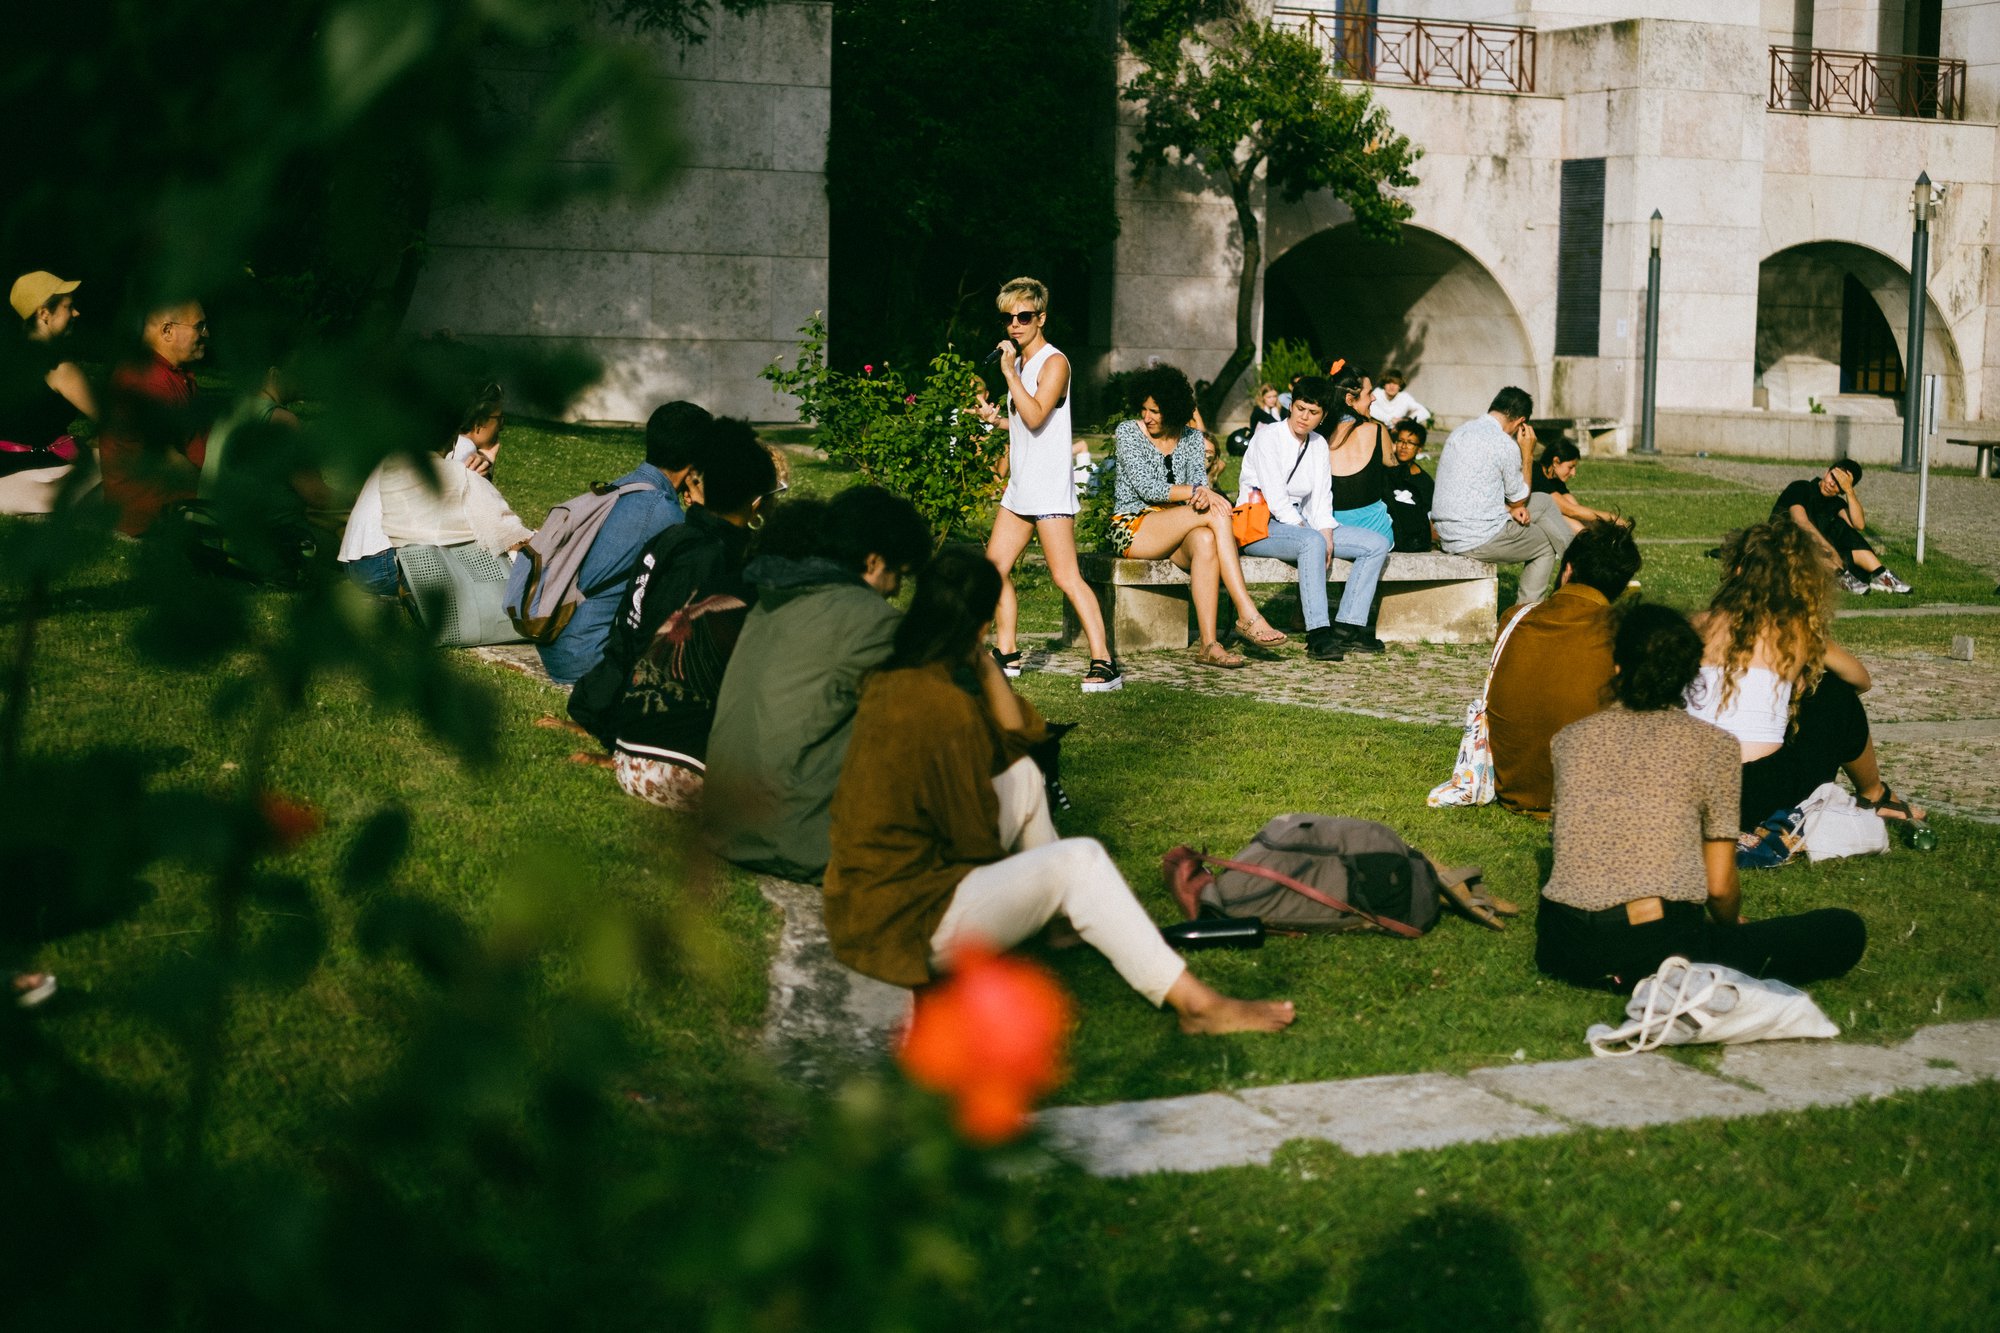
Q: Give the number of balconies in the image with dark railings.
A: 2